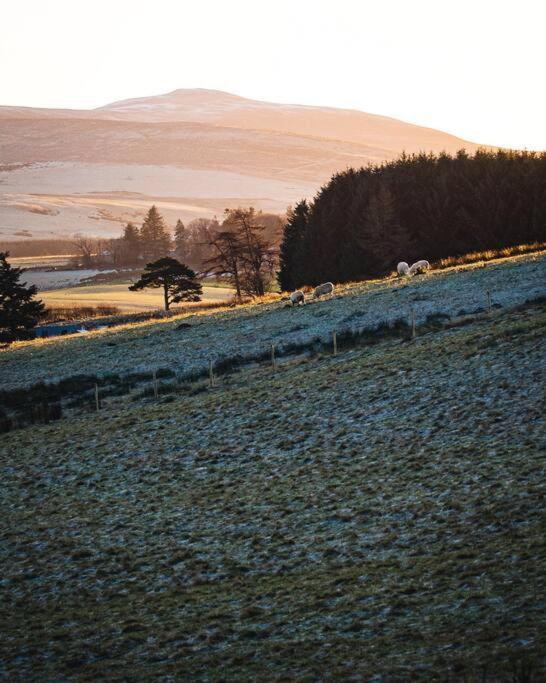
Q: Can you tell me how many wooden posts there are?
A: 7